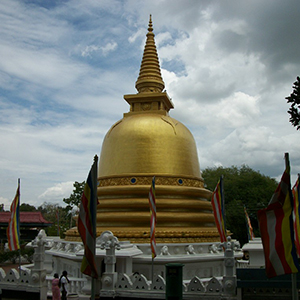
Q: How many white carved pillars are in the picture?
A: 3